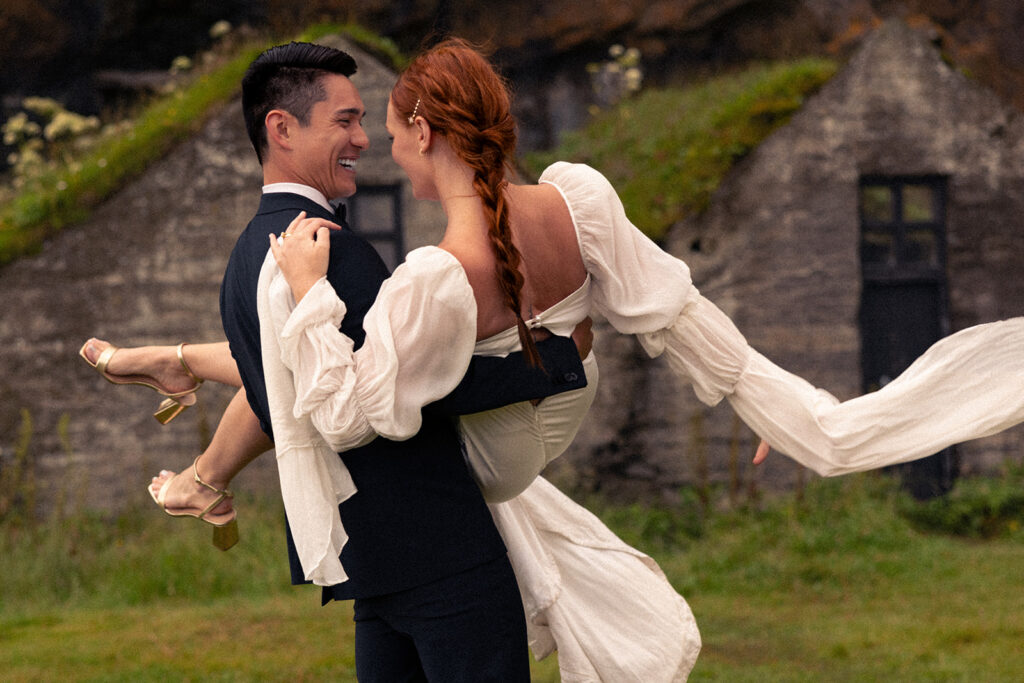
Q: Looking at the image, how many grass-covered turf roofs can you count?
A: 2